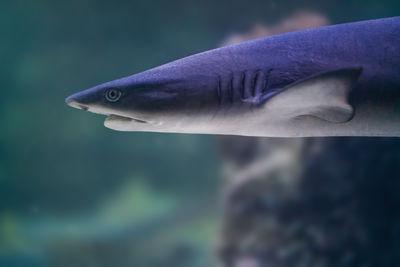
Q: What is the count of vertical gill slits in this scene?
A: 5